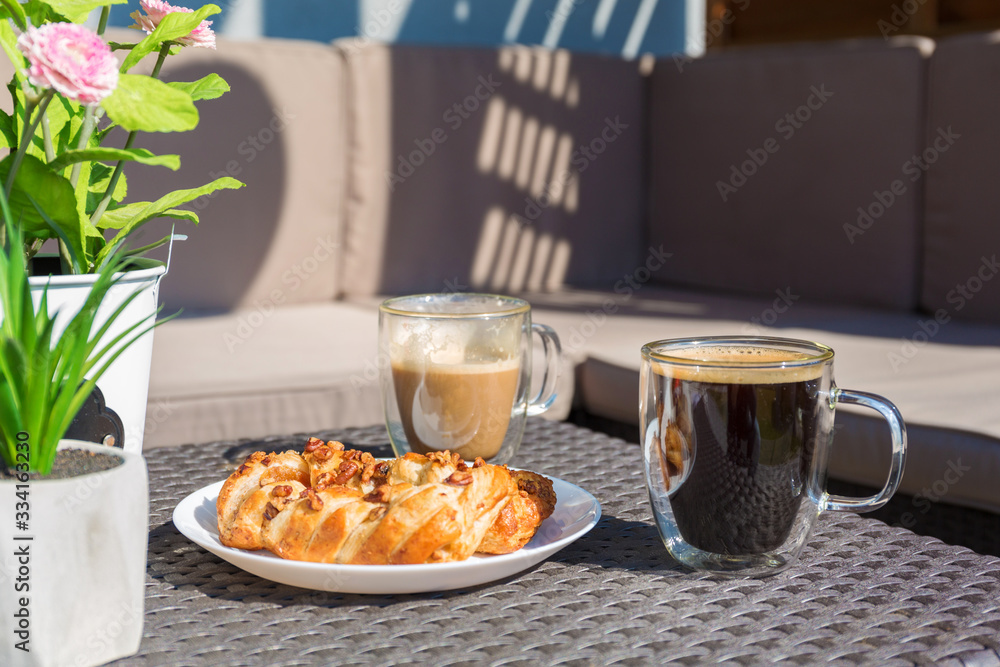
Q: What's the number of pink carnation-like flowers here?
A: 2